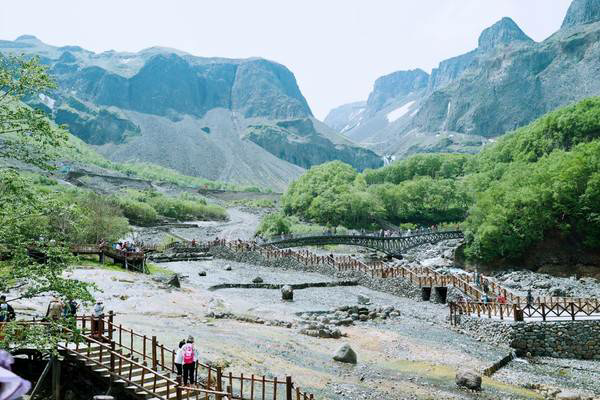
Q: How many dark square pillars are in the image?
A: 2